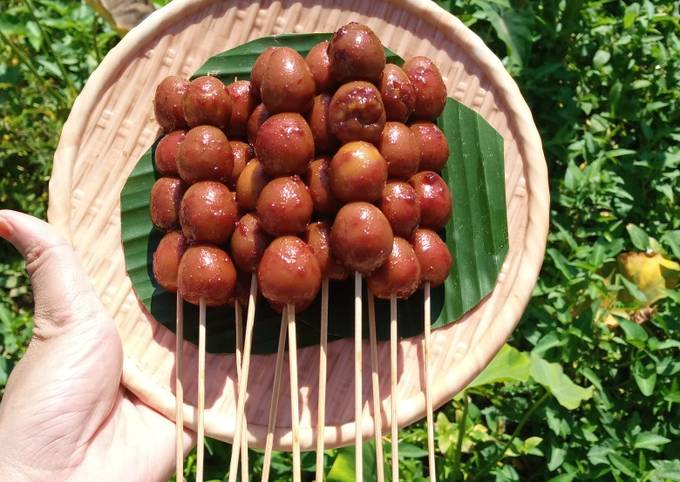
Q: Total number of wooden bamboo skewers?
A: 11